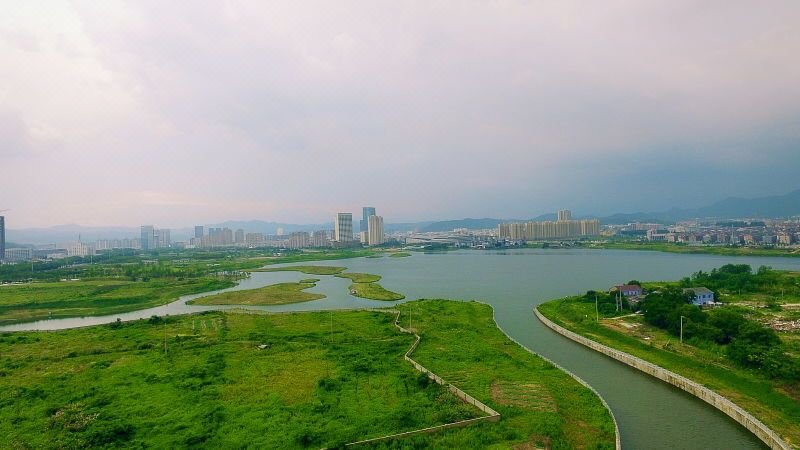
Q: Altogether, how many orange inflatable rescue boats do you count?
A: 0